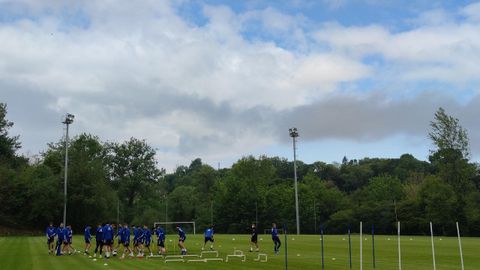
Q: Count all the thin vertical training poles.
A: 8